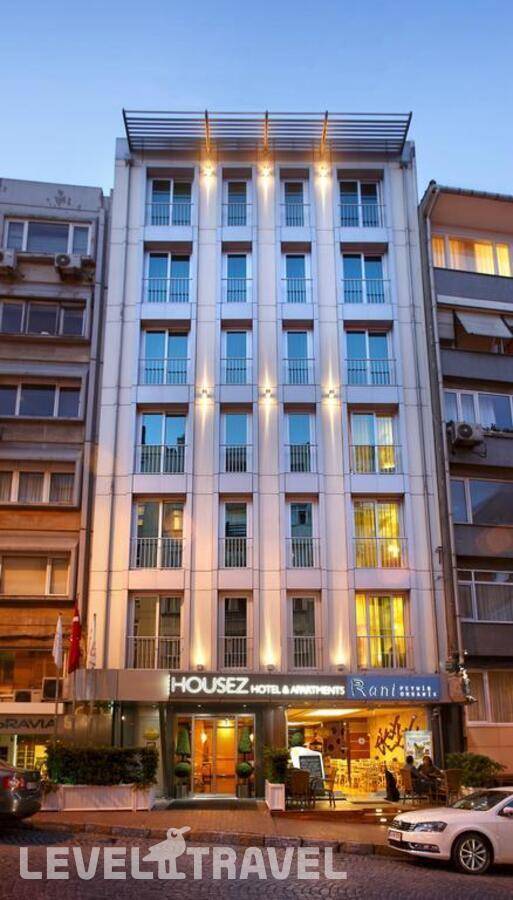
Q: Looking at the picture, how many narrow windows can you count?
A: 12